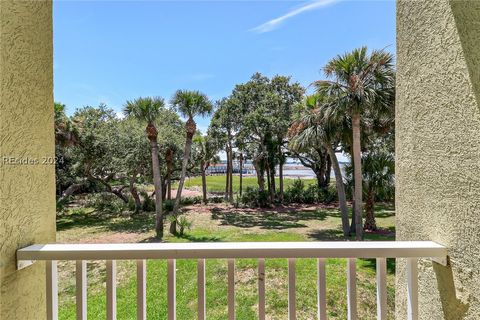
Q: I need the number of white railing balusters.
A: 13